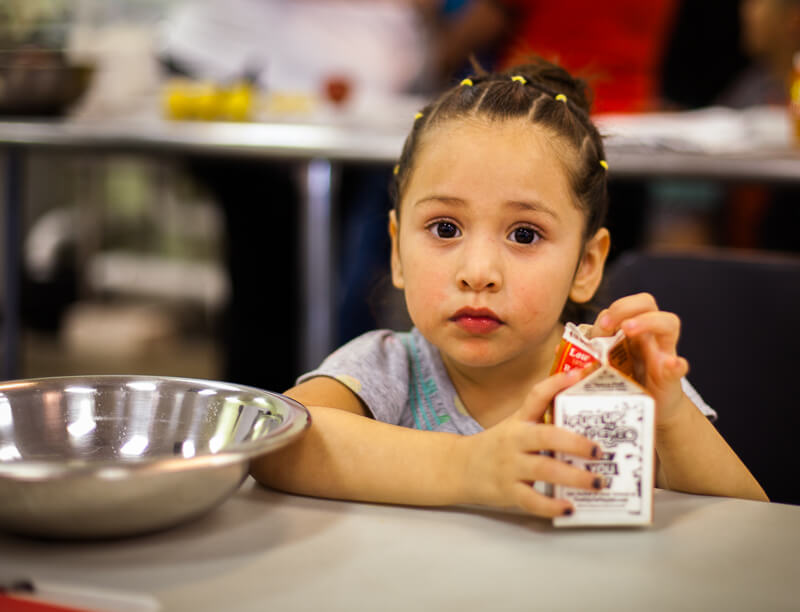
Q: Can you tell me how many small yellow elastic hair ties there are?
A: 6